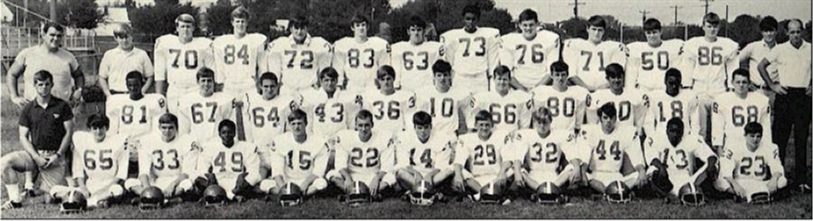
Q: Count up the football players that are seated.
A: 11